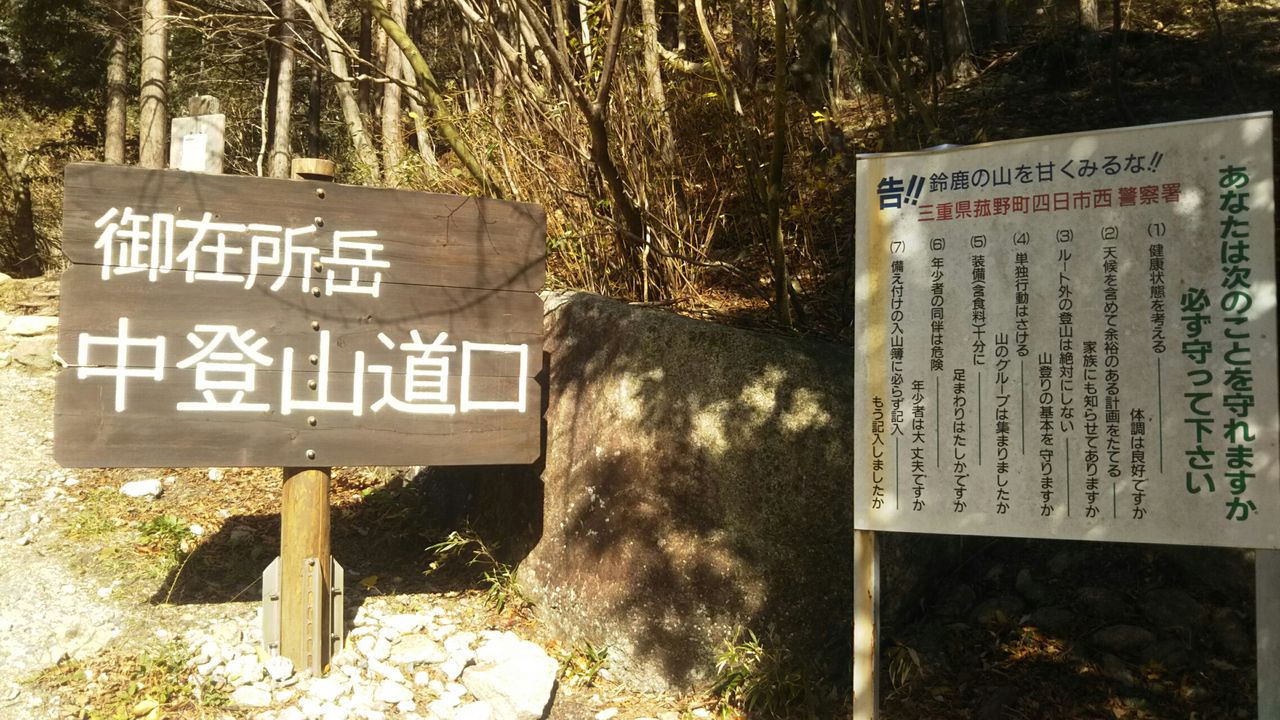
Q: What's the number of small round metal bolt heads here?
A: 9